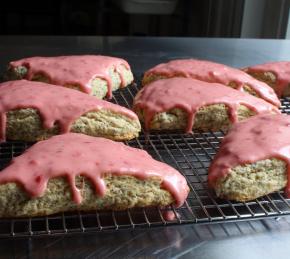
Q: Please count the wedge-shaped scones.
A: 7